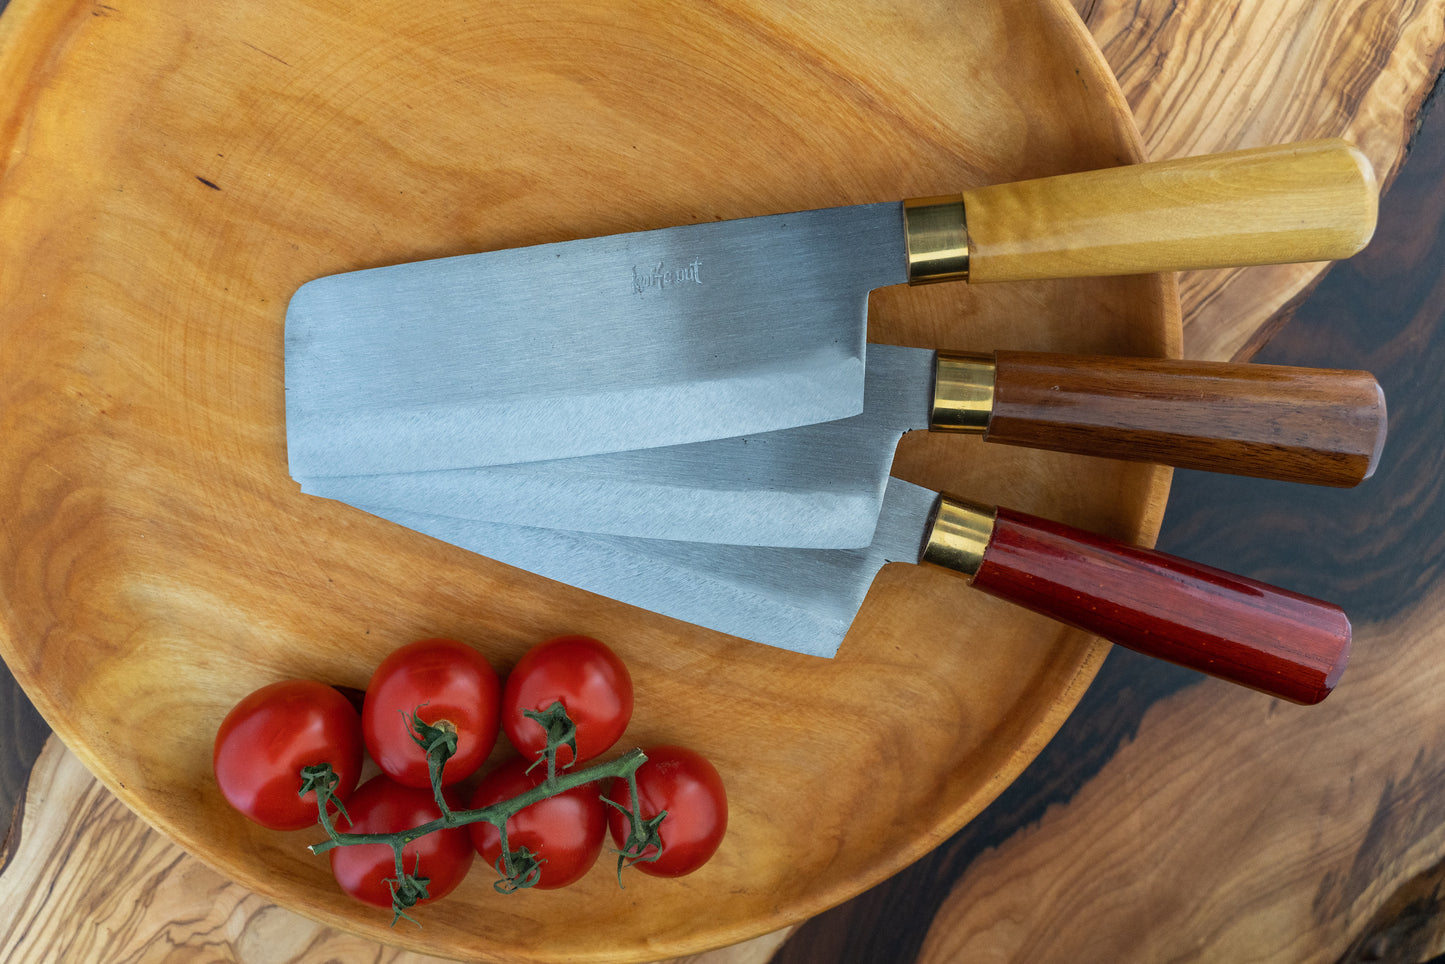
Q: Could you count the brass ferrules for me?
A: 3